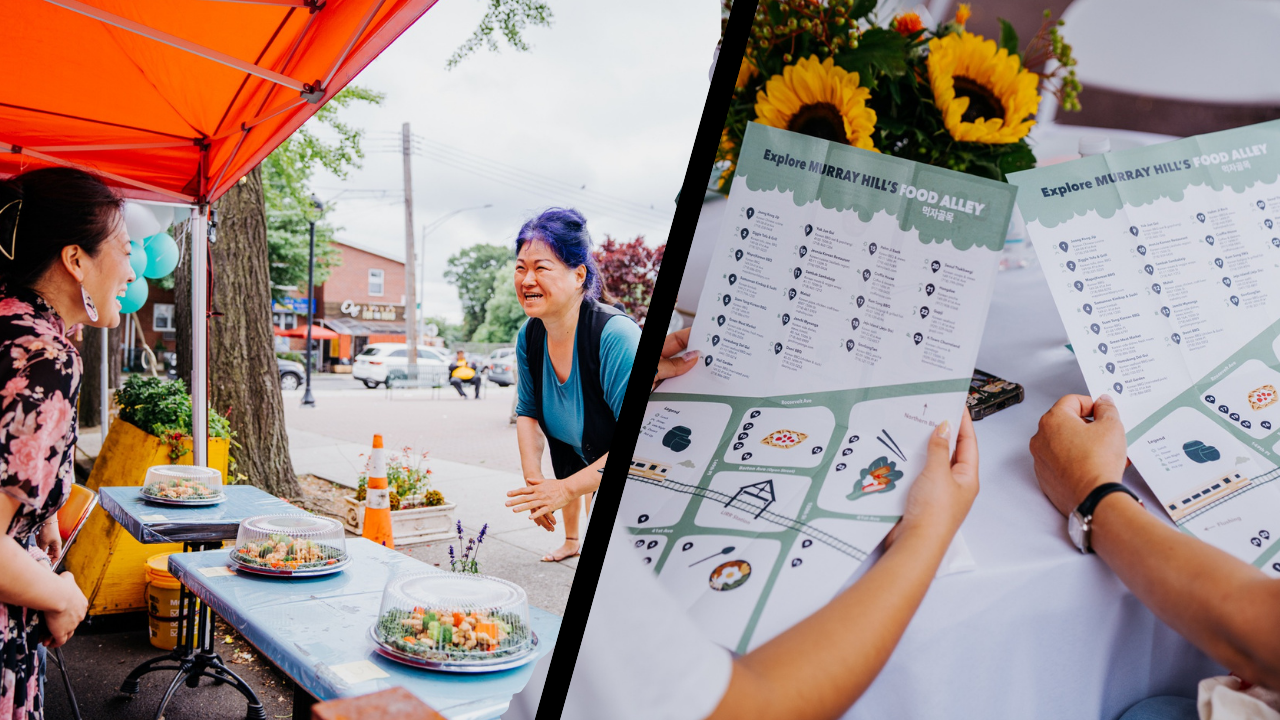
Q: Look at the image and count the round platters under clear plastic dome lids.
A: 3